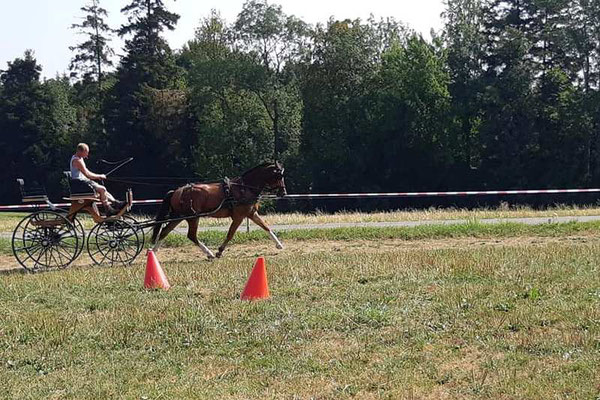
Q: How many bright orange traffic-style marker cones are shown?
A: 2